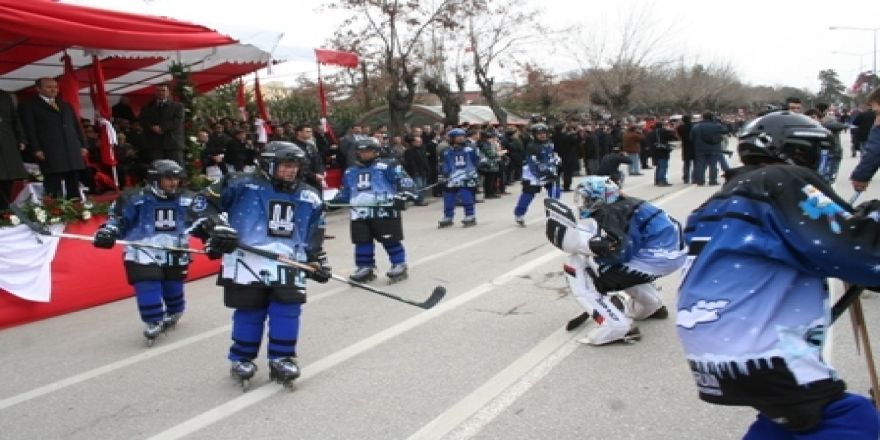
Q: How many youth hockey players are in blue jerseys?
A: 7